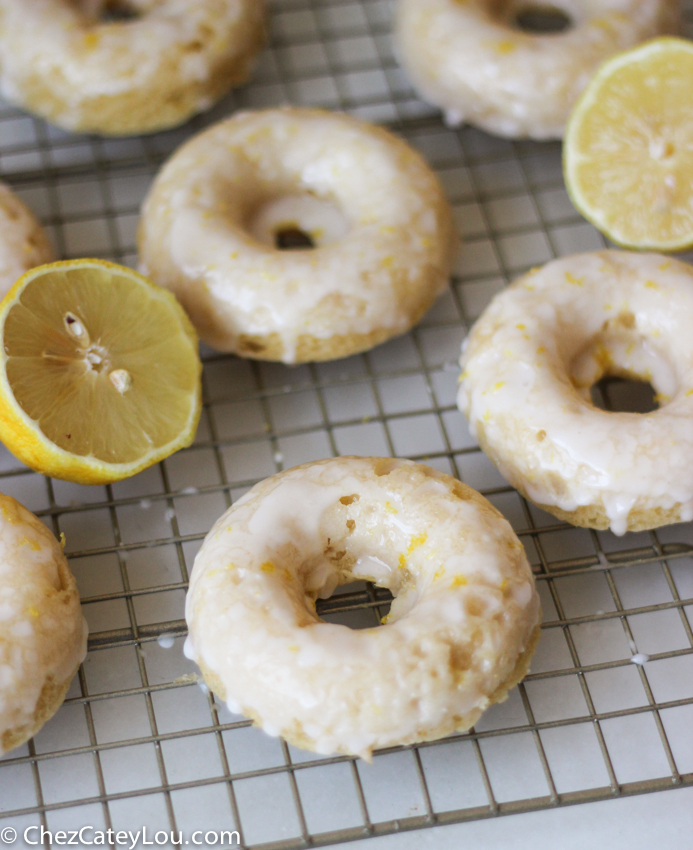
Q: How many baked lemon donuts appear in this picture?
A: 7